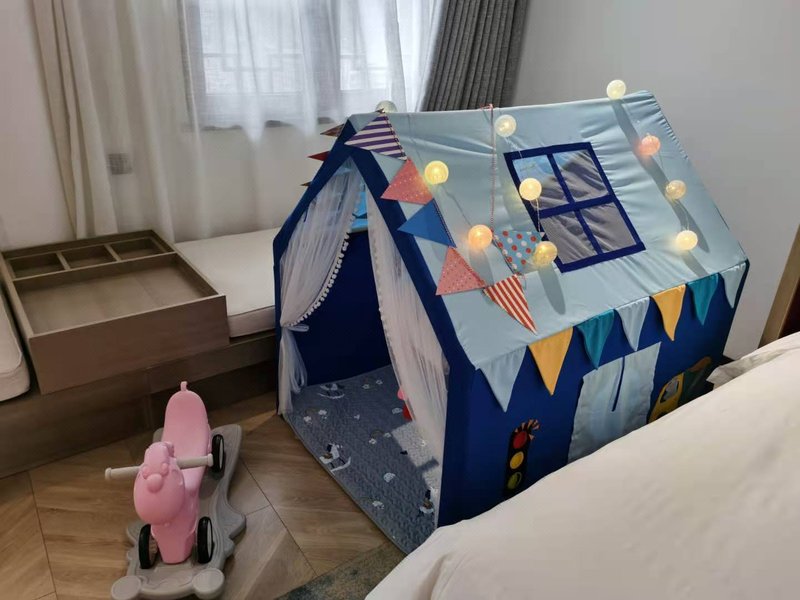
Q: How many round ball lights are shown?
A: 10